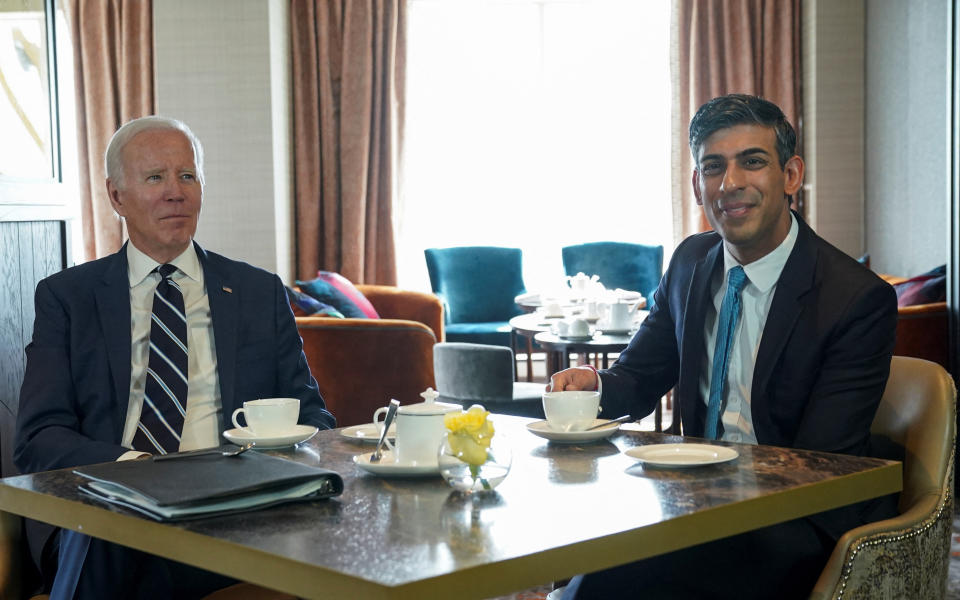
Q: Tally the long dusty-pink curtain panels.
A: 3